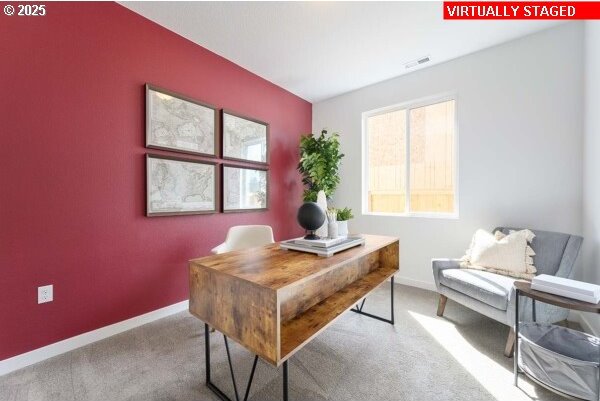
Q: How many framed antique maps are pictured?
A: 4